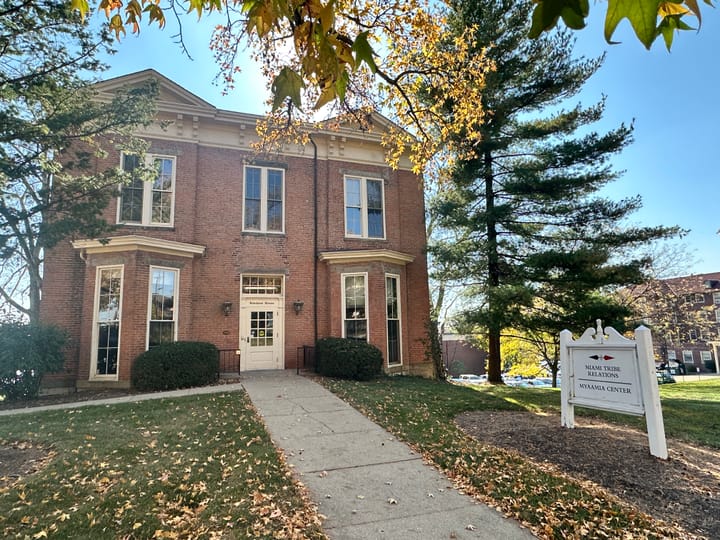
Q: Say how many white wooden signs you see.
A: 1